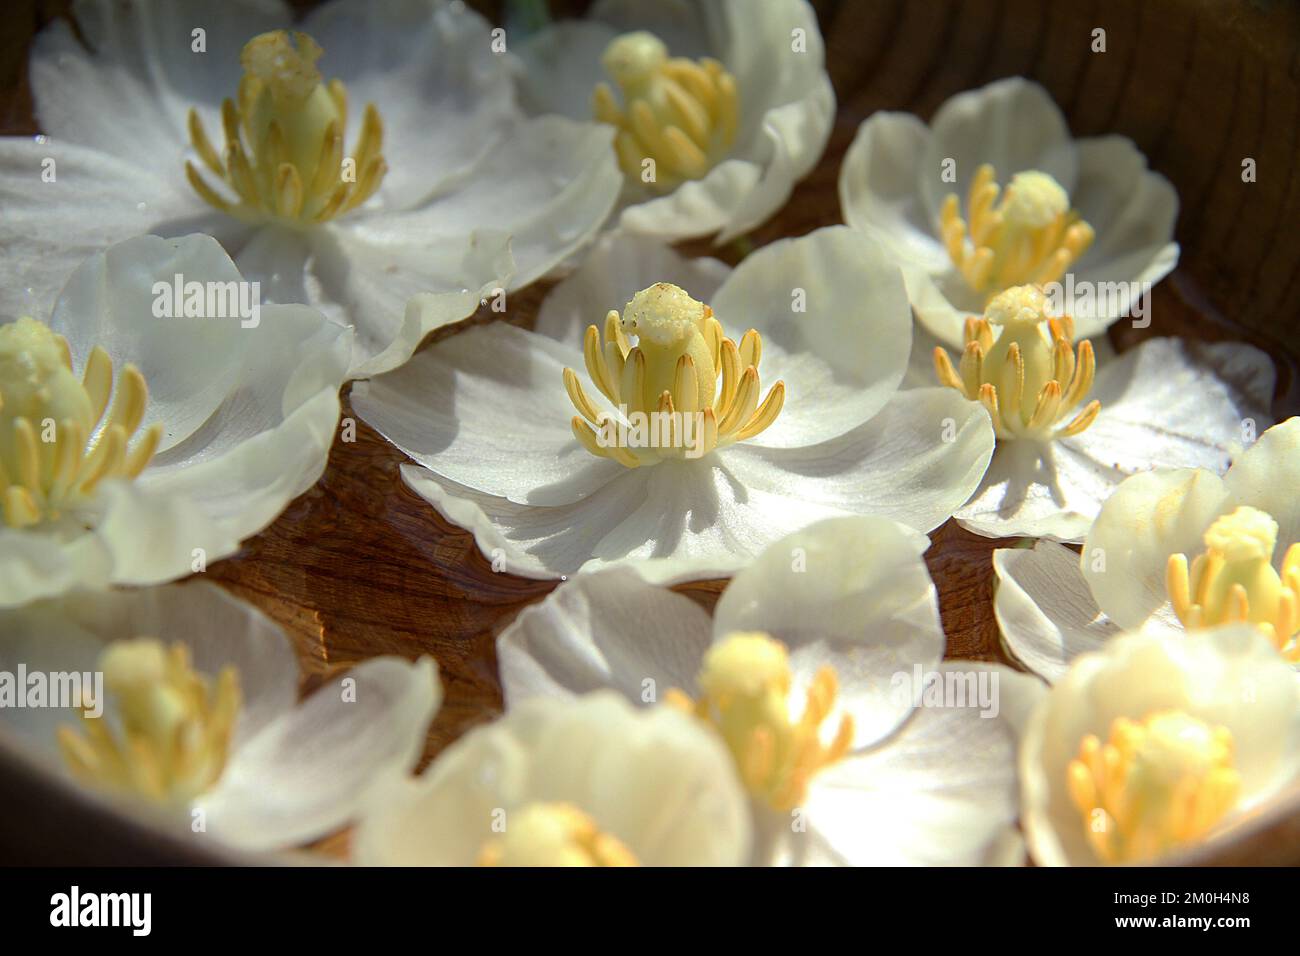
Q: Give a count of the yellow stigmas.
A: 11